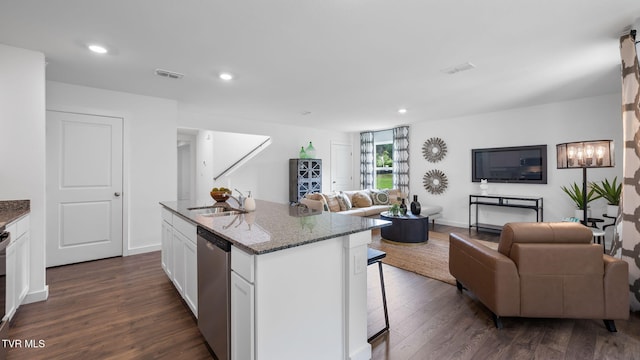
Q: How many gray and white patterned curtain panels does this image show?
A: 3